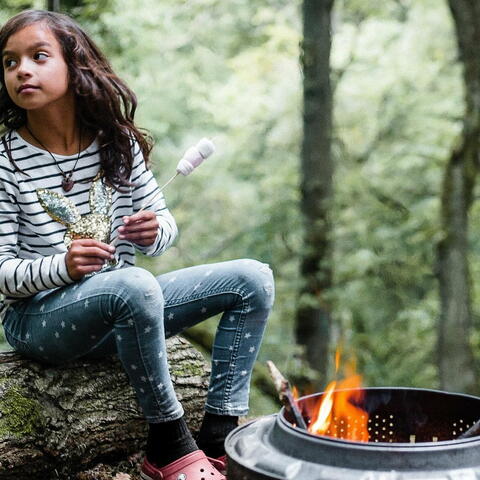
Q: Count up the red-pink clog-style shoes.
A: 2